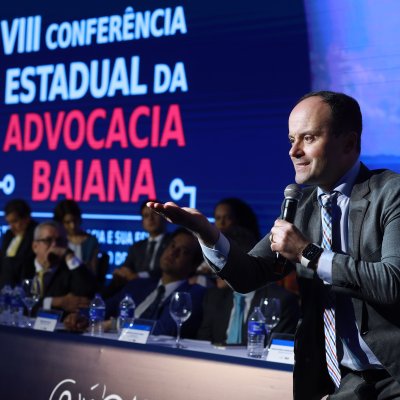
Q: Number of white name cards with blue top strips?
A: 3